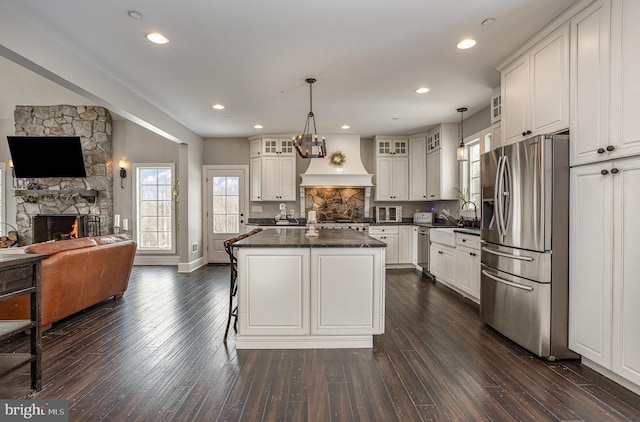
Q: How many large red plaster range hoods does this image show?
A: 0